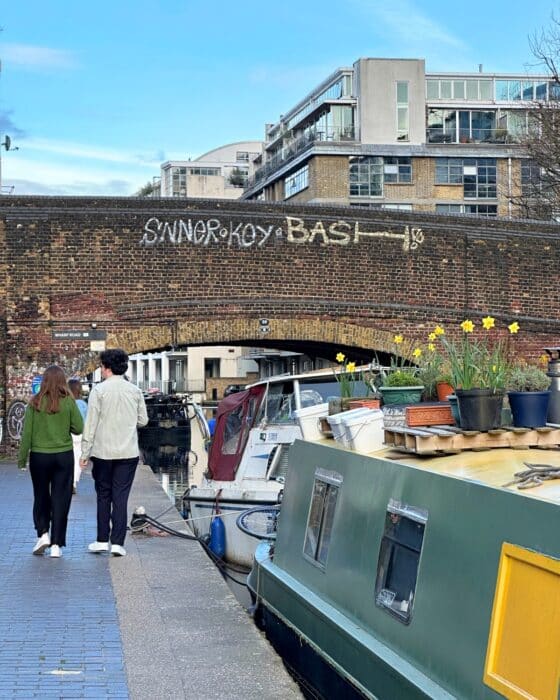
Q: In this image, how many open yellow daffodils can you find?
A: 10